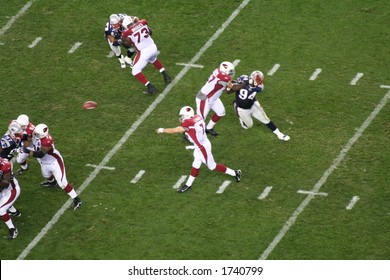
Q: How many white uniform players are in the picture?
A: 6